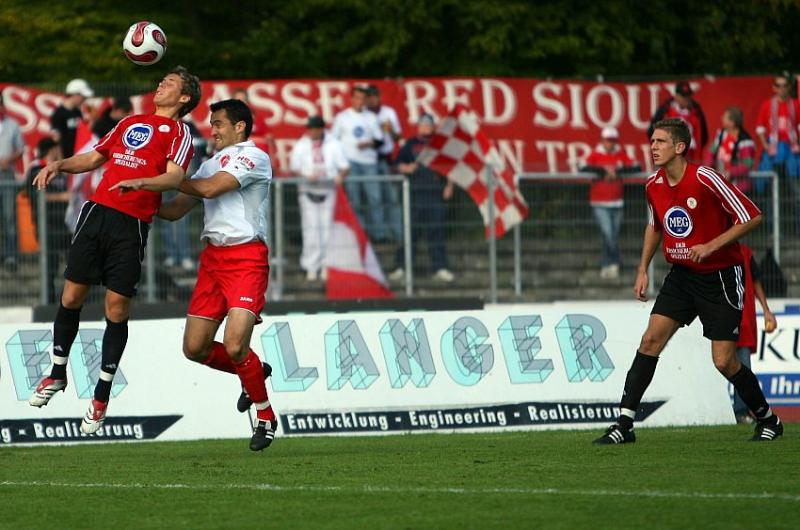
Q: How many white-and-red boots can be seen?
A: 2